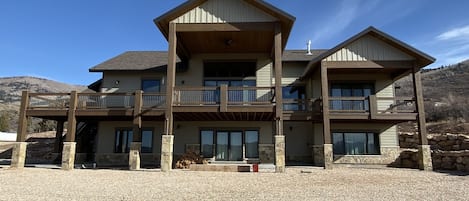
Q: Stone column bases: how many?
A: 7